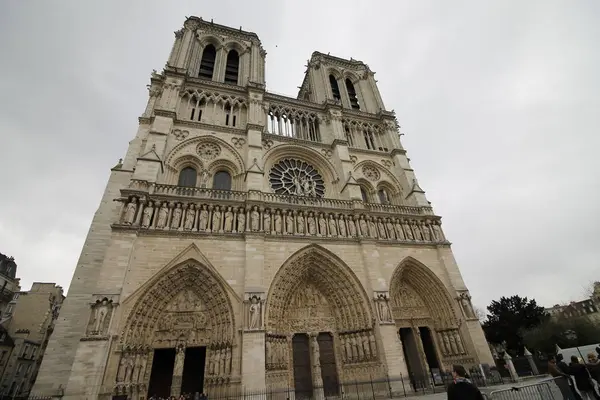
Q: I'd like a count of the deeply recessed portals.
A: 3